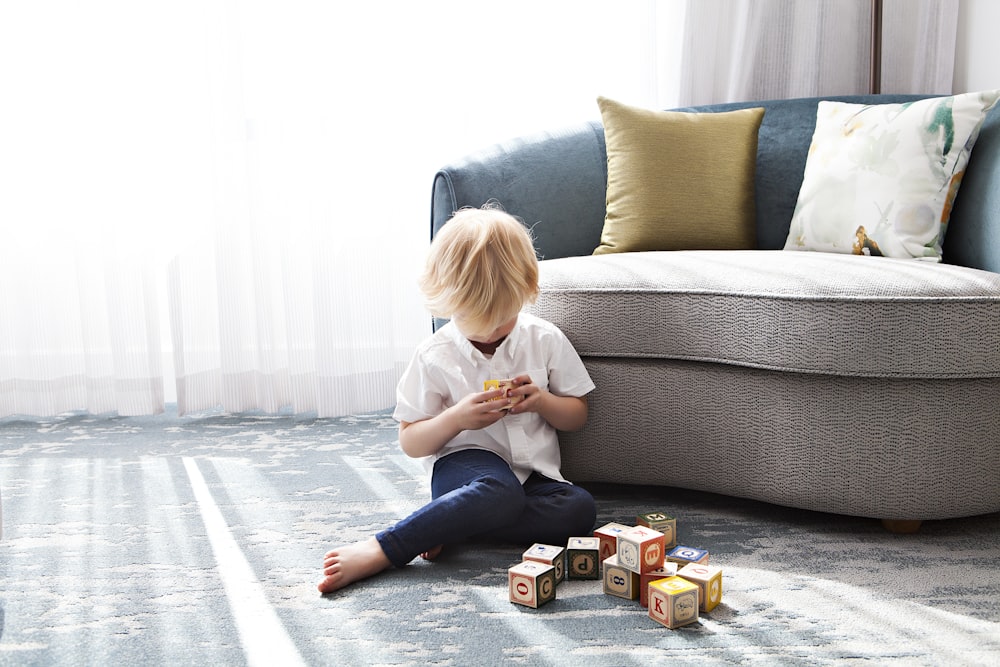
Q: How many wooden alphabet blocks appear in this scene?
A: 12